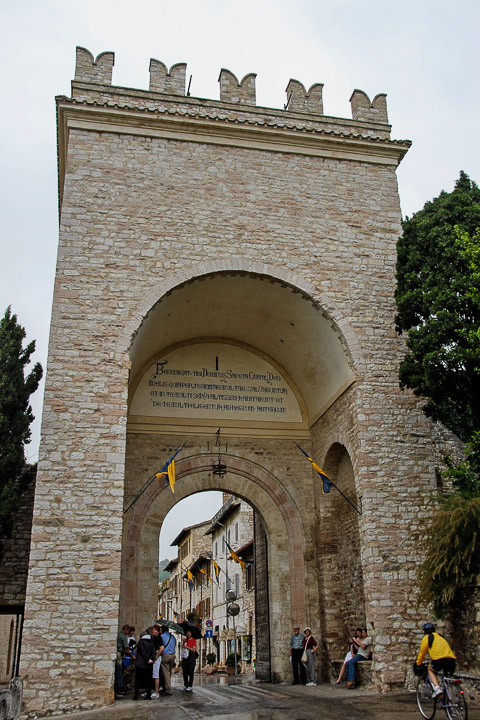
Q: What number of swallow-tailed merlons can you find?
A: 5